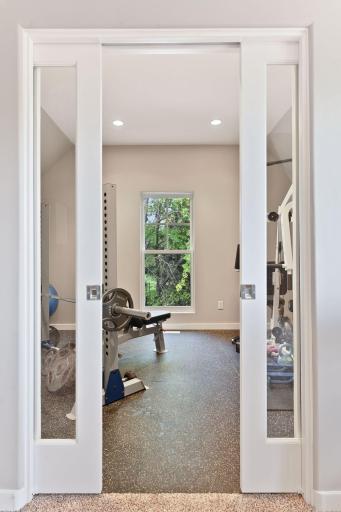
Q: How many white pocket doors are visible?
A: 2